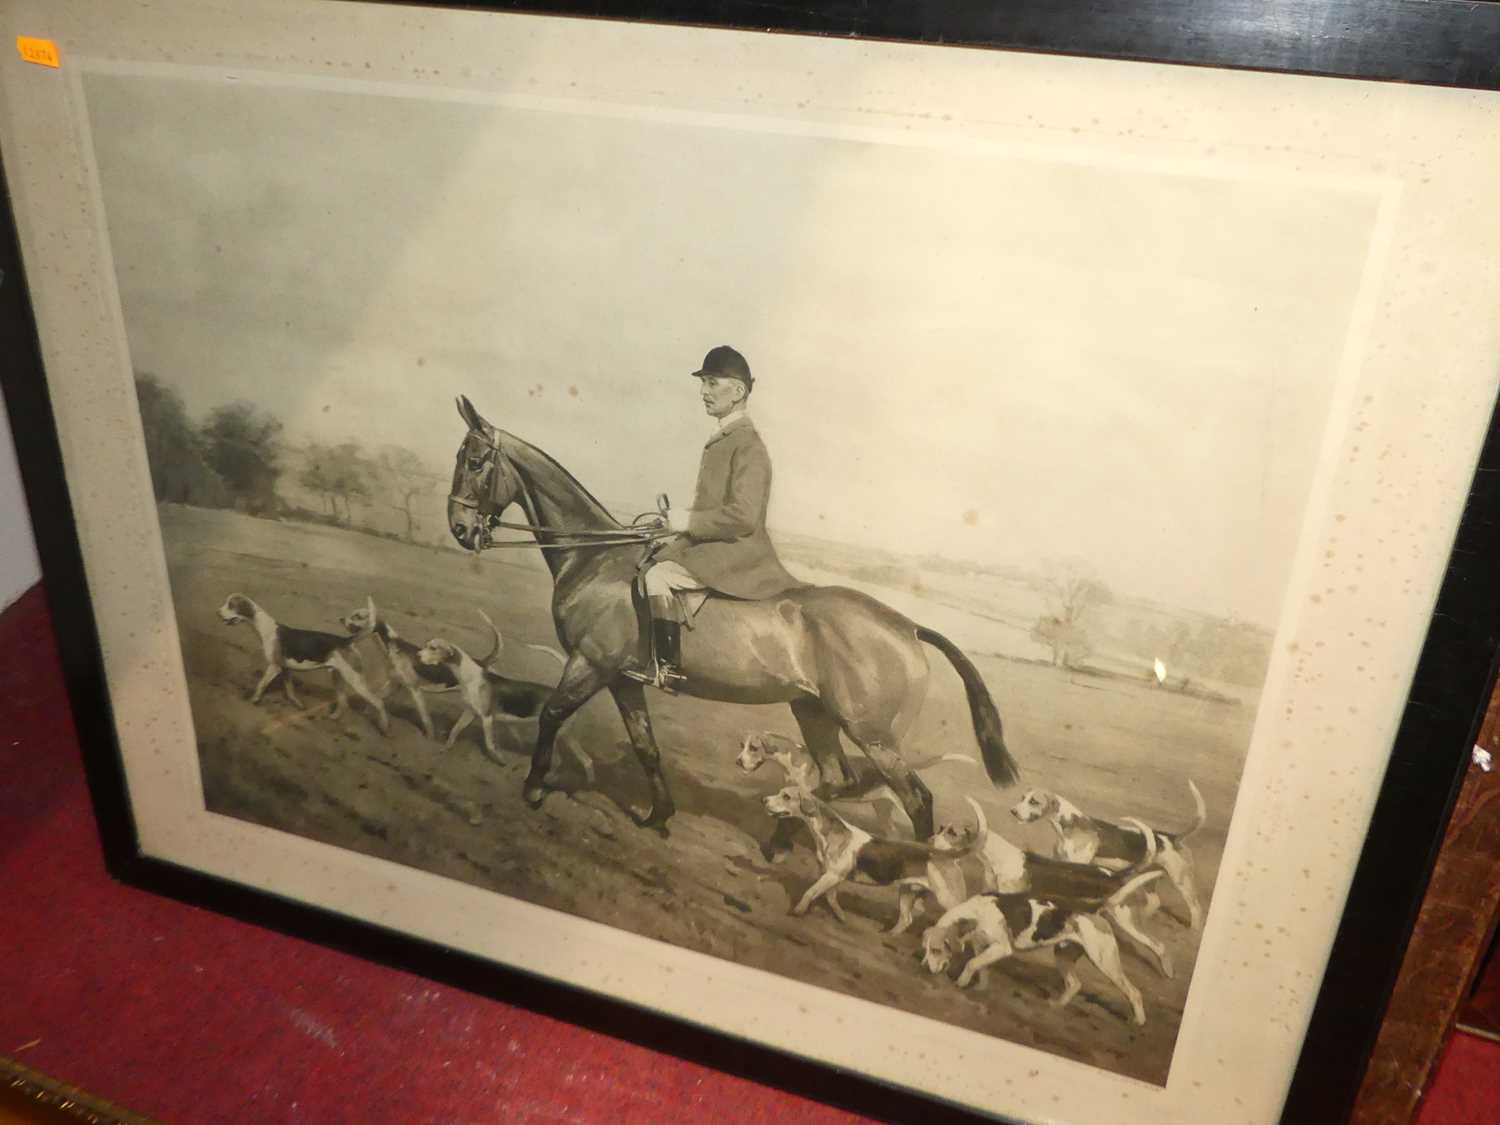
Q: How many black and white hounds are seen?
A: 8